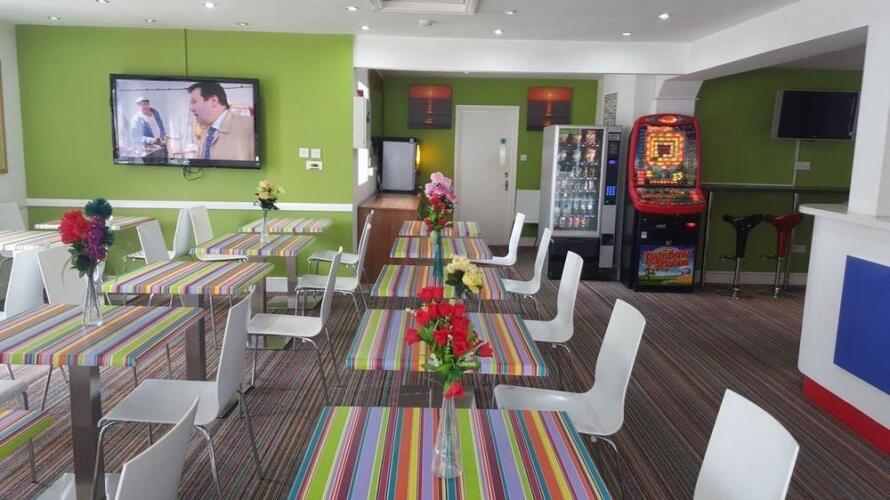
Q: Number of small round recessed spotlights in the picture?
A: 11